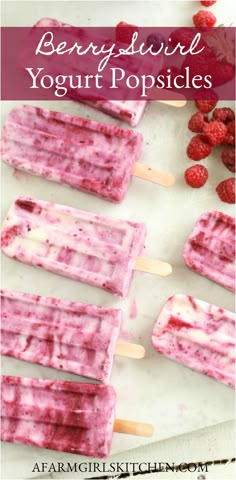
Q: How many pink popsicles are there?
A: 7